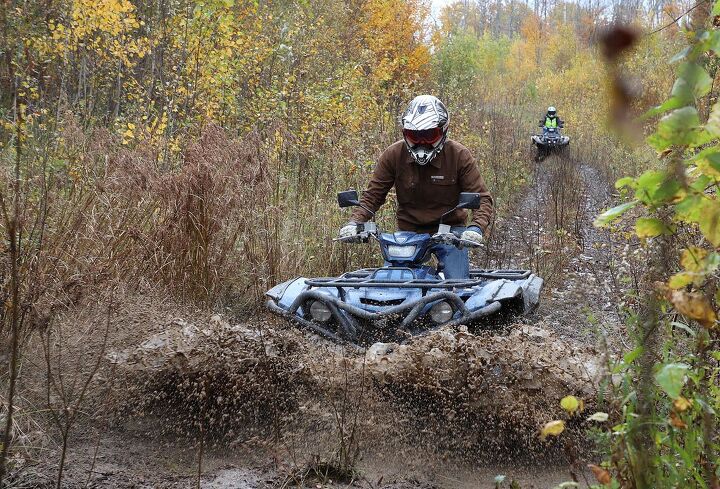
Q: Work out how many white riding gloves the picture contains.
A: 2